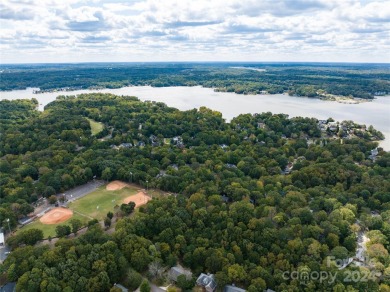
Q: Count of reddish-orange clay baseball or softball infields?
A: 3